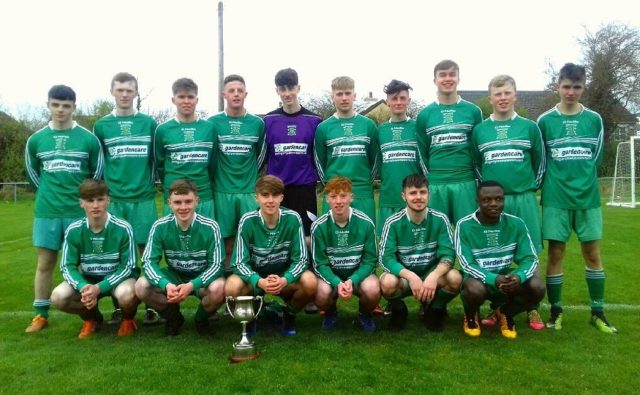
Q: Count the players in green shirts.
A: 15